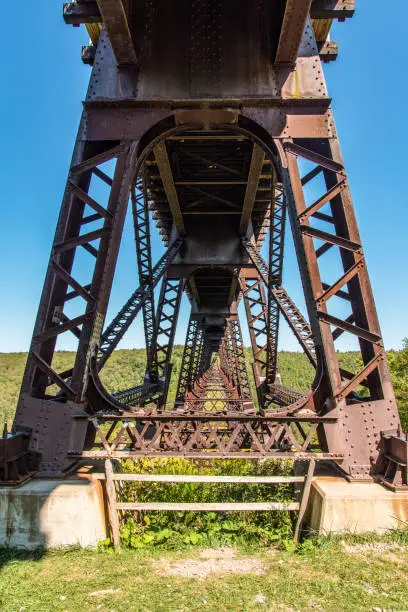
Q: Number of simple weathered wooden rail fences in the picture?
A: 1